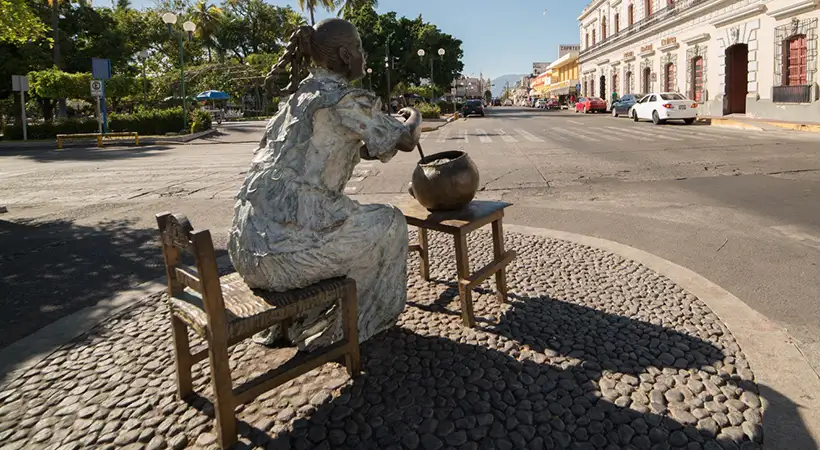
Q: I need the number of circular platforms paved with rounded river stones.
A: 1